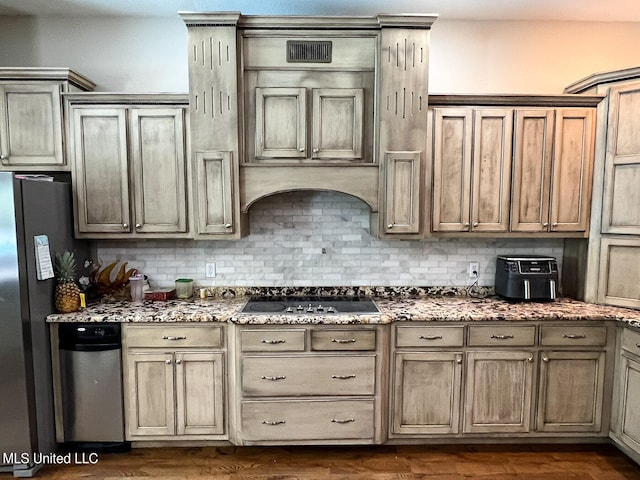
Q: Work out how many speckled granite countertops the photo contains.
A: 1